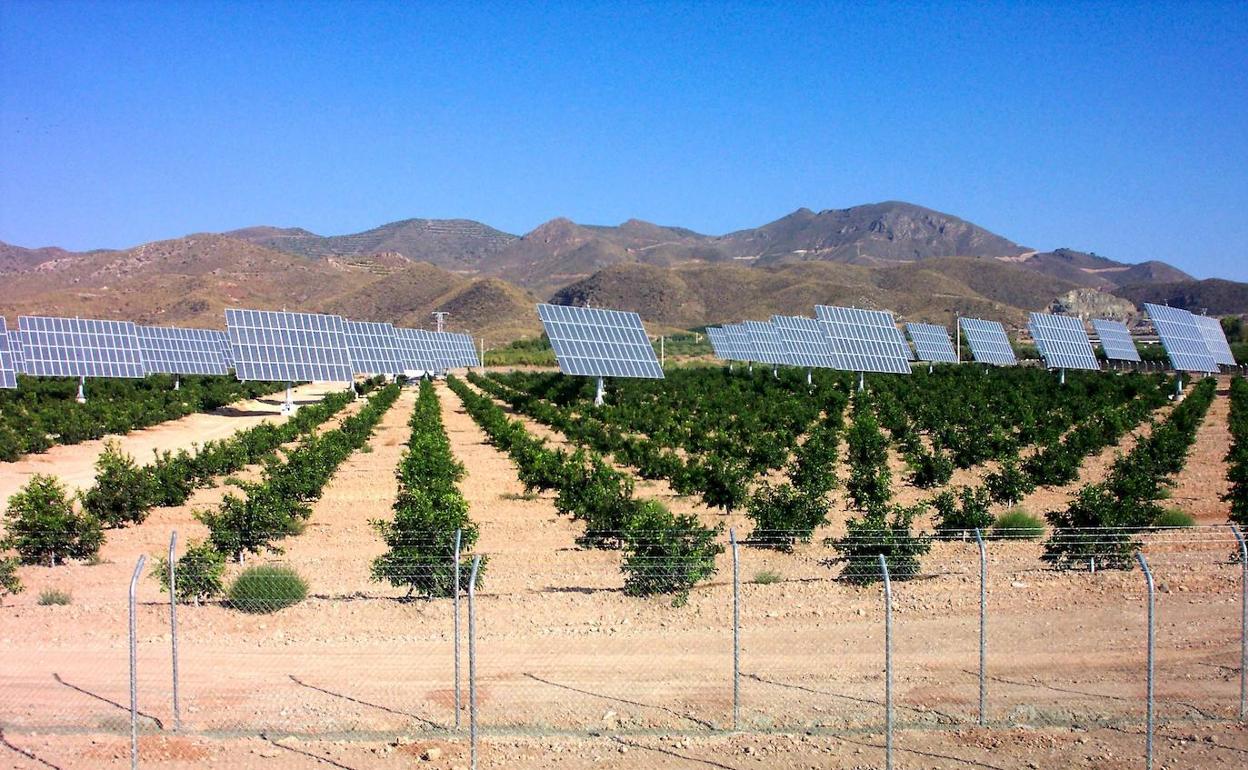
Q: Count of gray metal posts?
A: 9